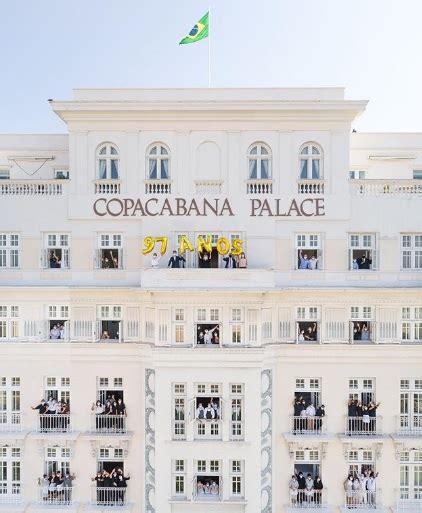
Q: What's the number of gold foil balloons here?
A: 6